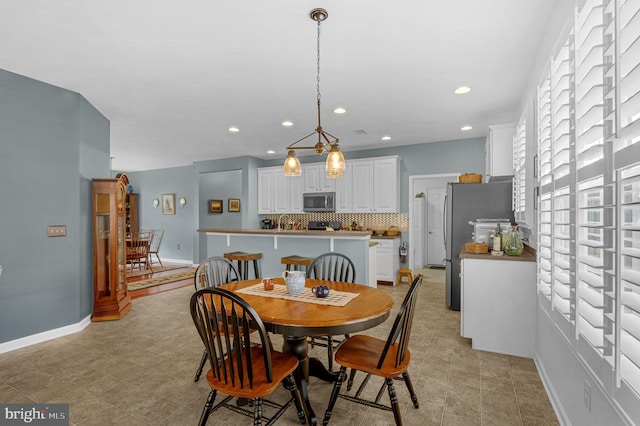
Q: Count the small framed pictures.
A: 3